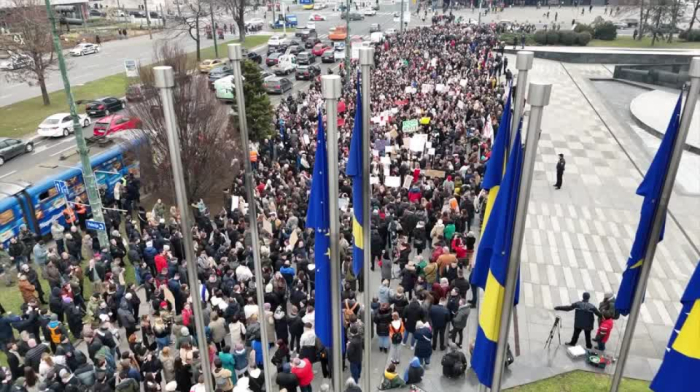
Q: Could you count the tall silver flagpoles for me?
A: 7